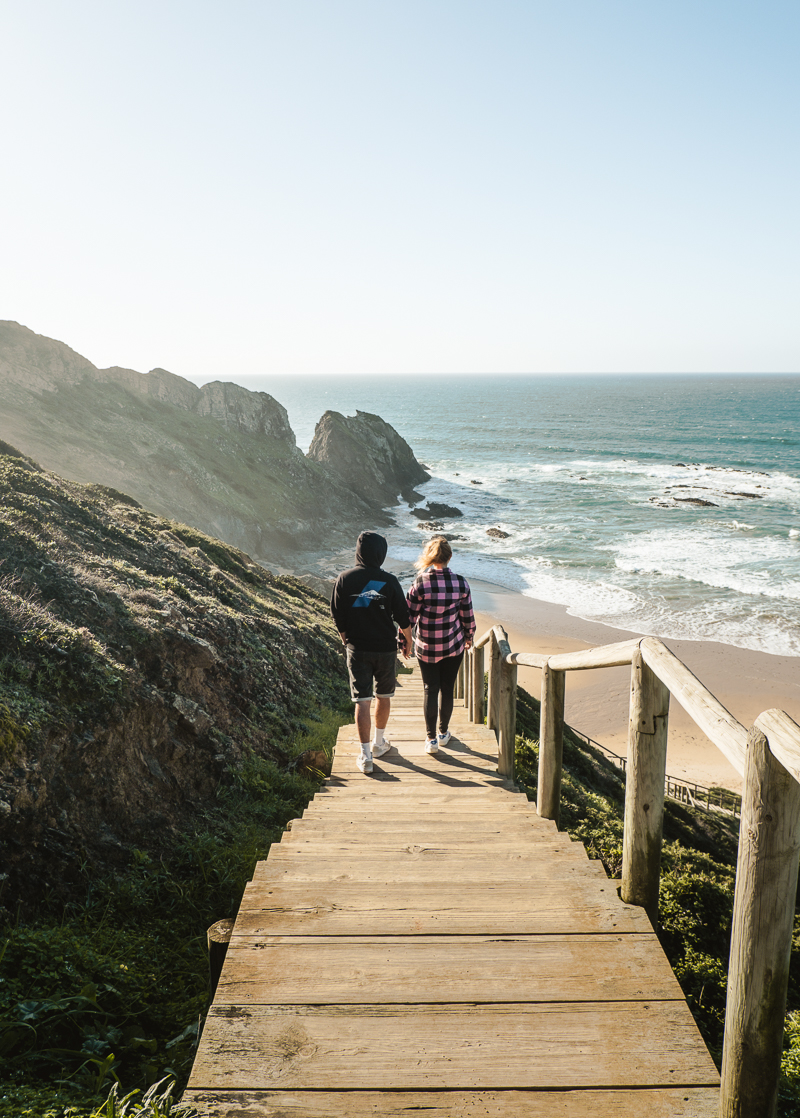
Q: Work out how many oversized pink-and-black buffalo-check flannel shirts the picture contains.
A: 1